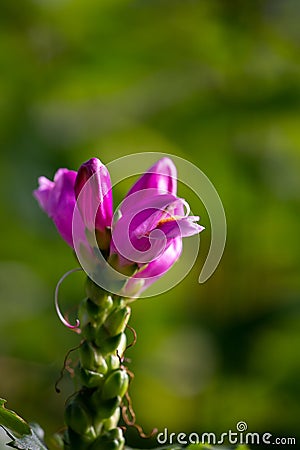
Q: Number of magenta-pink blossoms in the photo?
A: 5